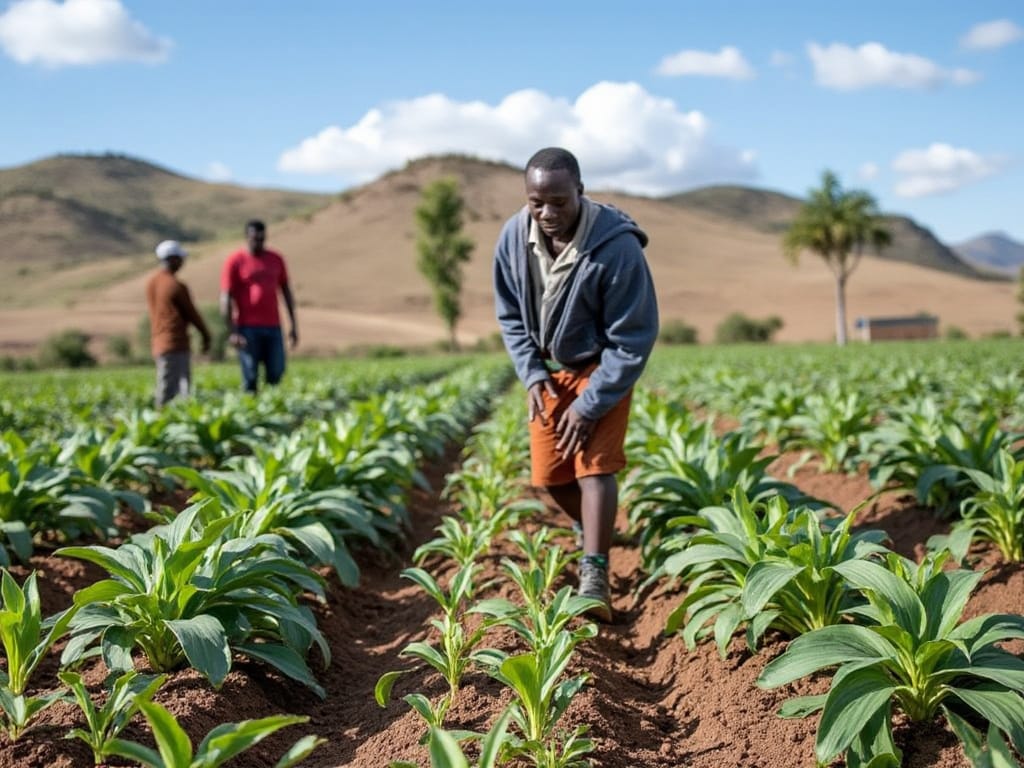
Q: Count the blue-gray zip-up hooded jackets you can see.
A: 1